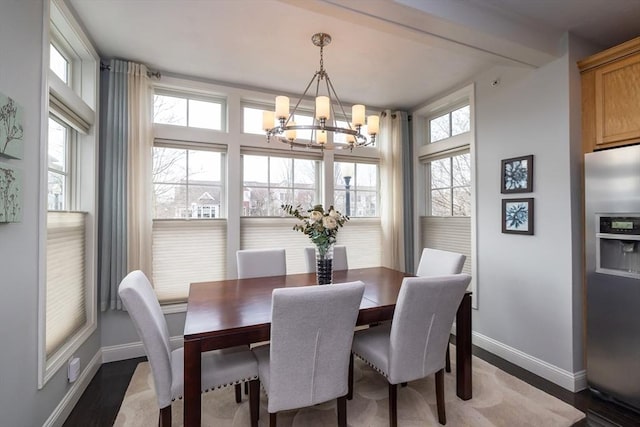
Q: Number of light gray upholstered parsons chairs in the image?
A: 6